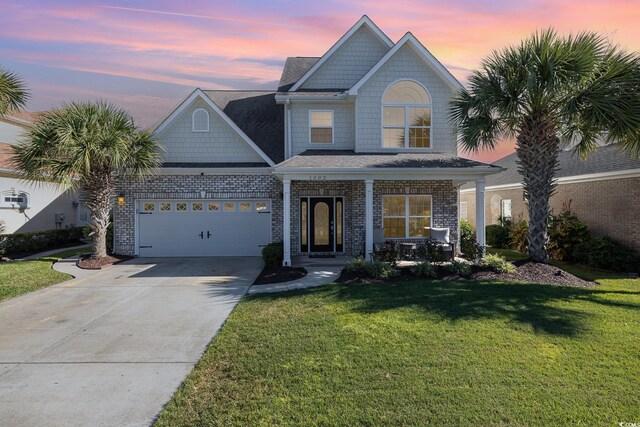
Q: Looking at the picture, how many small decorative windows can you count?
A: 8